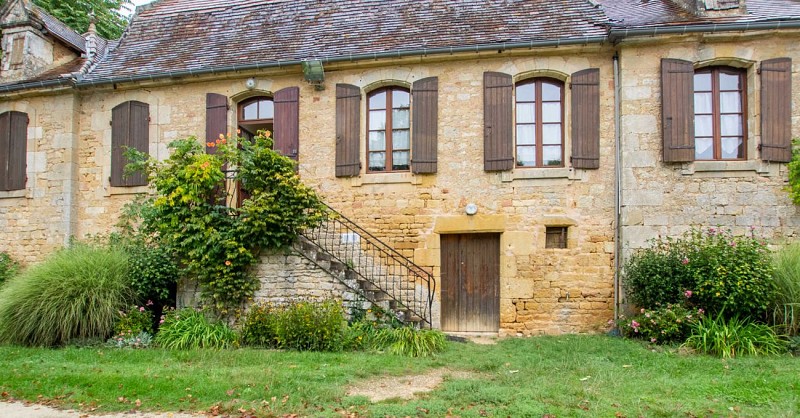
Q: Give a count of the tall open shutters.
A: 8